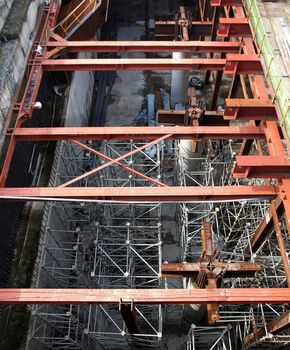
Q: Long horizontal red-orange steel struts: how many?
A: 5